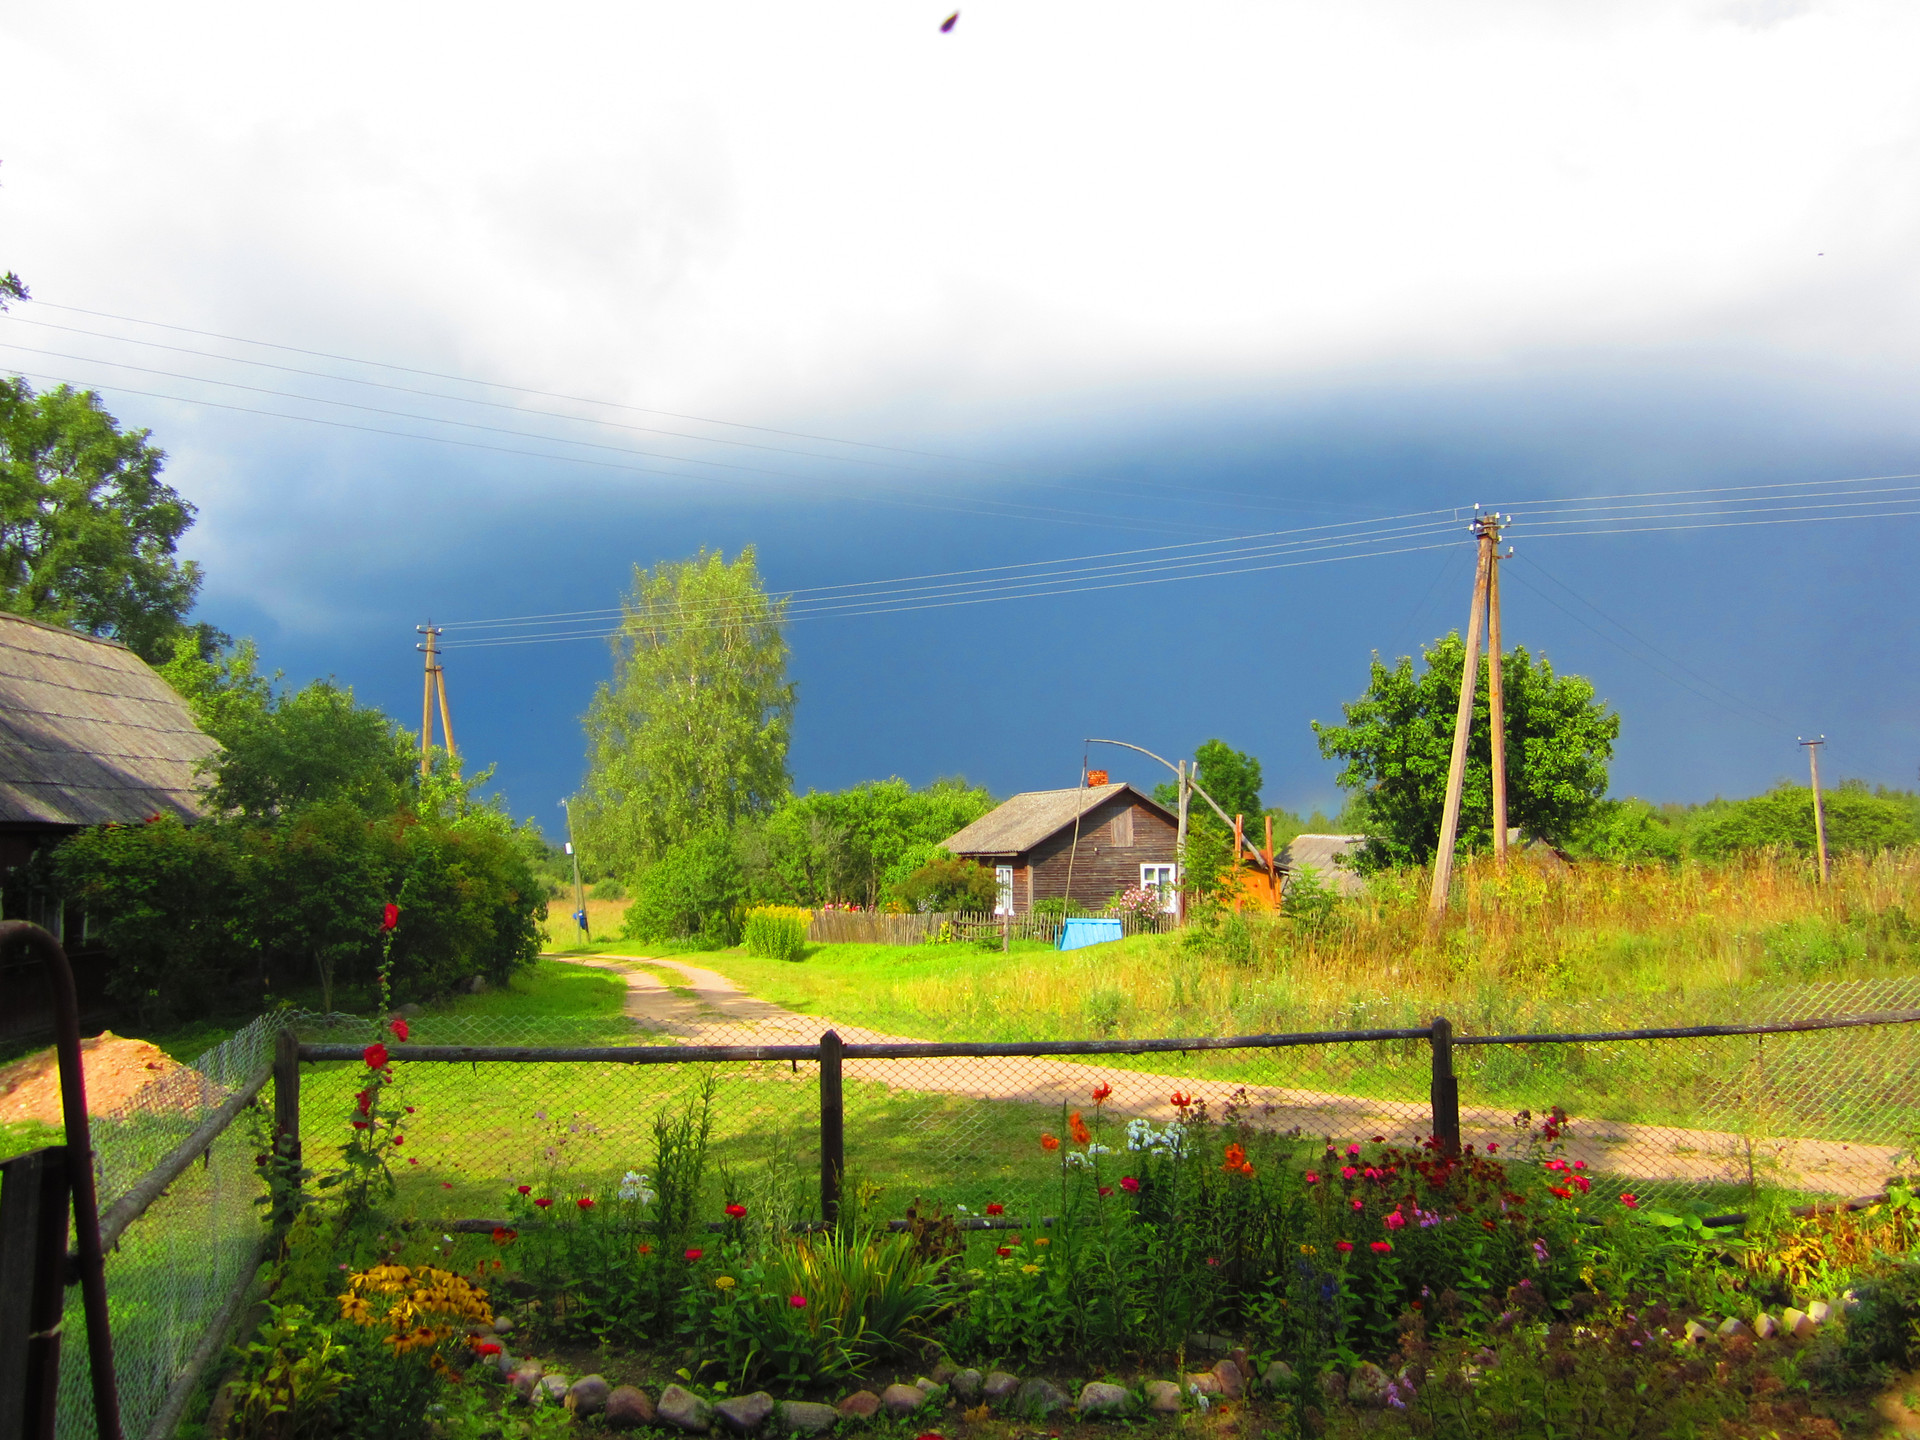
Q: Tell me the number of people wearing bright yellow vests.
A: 0